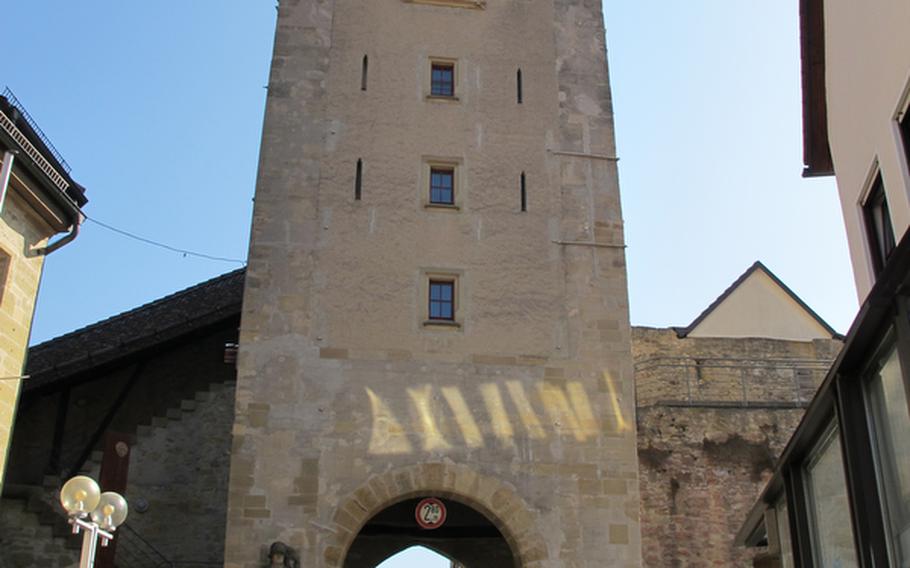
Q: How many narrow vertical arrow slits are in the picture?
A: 4